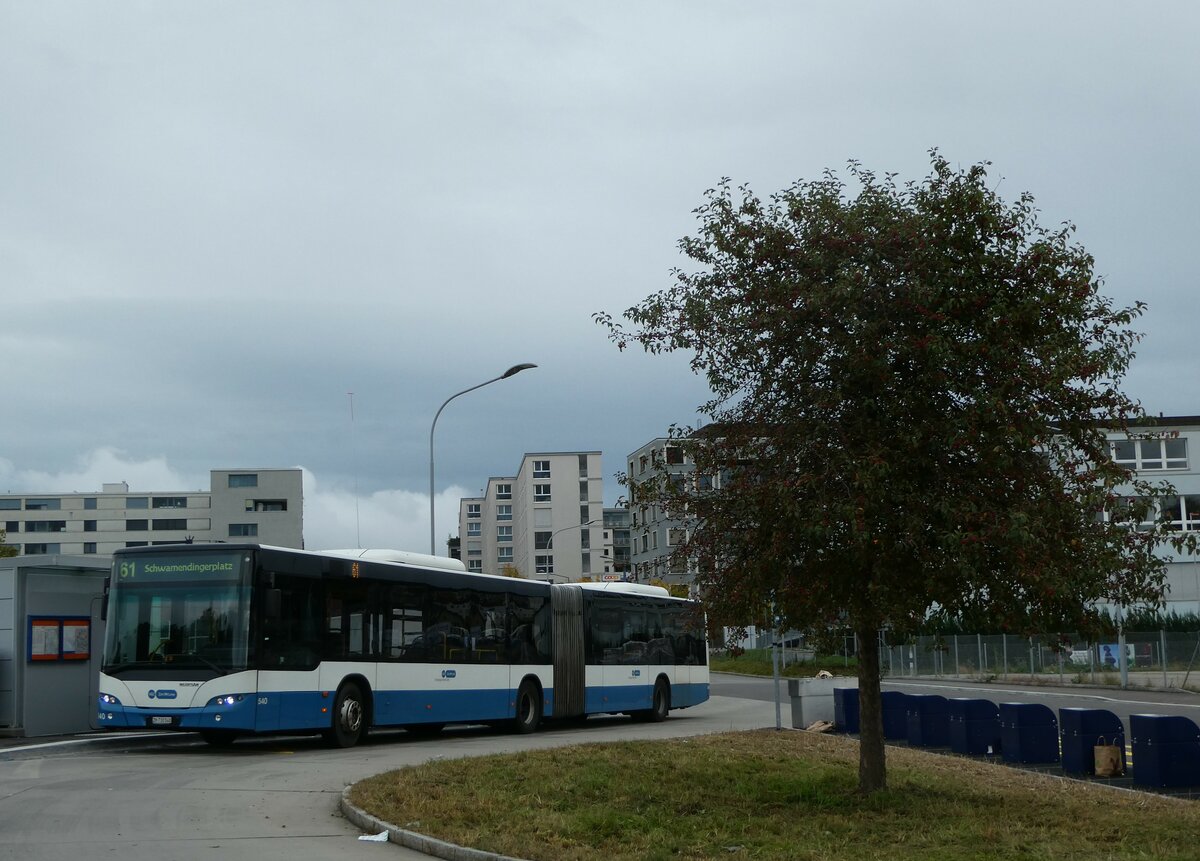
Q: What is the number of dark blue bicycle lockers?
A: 7